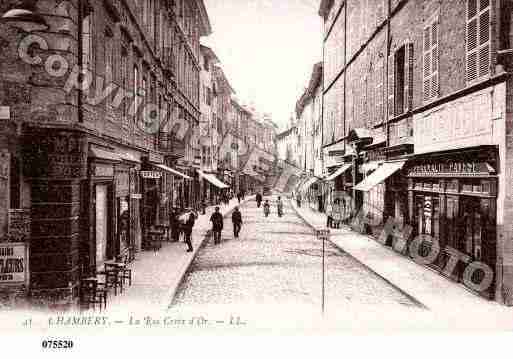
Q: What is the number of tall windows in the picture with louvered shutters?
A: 3